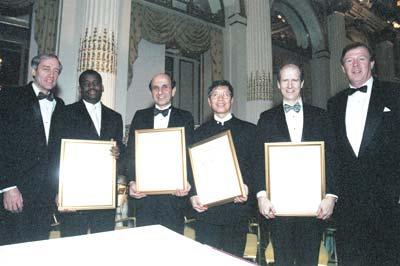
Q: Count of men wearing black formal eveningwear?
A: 6